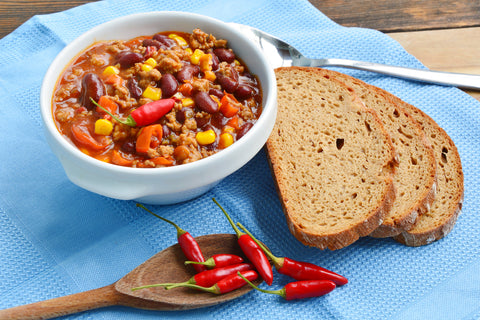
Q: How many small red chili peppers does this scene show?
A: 8